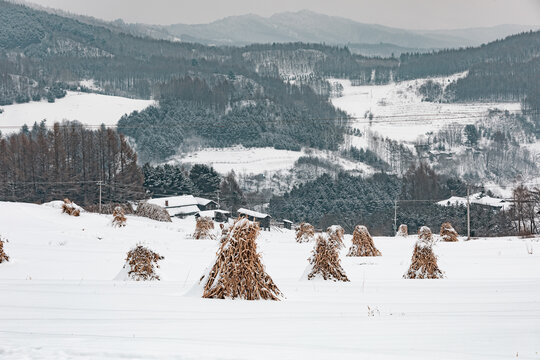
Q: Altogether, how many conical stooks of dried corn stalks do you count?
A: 14